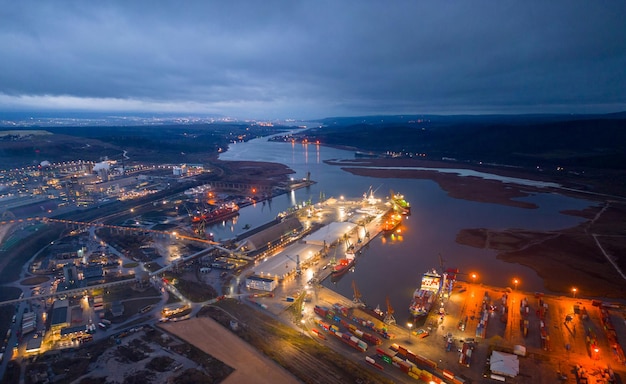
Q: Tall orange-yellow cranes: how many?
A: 2